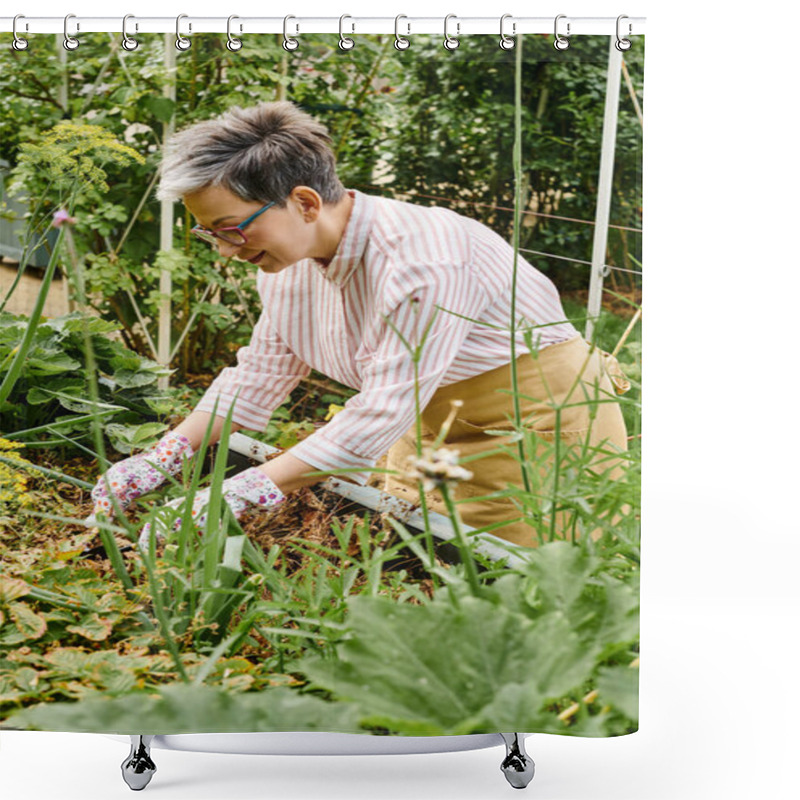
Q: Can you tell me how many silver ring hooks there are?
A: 12